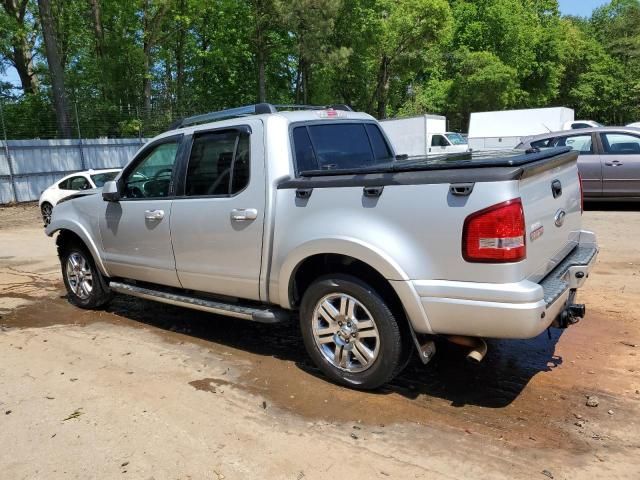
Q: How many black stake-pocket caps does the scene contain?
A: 3